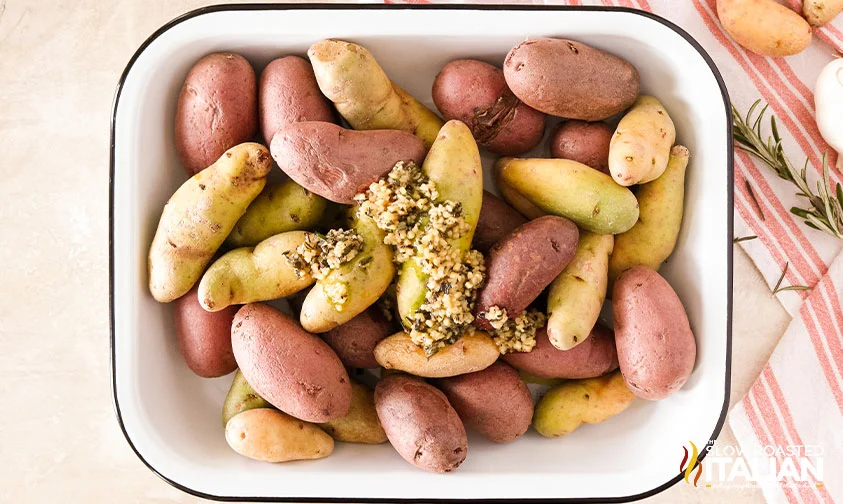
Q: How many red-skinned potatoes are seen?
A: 15